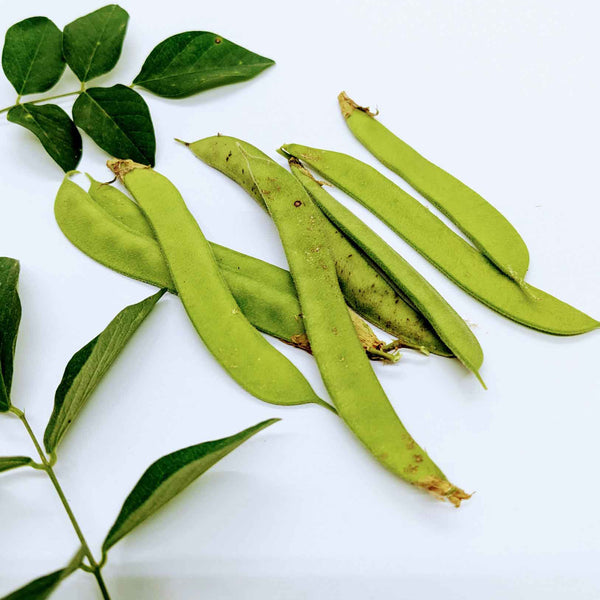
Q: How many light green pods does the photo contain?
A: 8